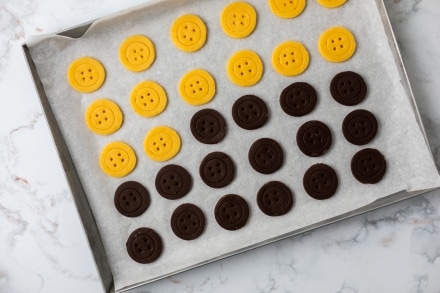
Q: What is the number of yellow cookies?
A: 14